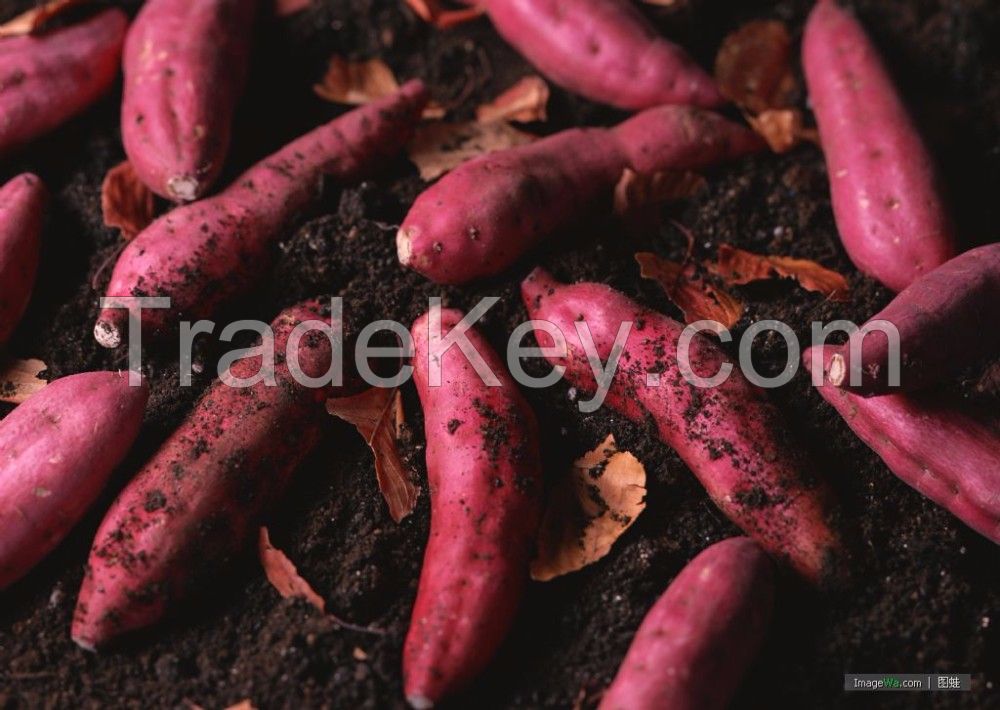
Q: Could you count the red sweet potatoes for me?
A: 14